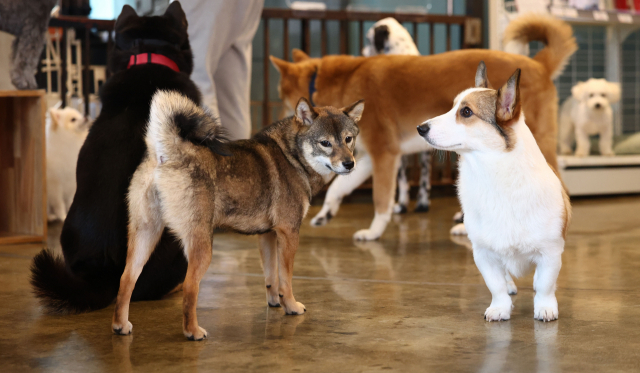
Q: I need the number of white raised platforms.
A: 1